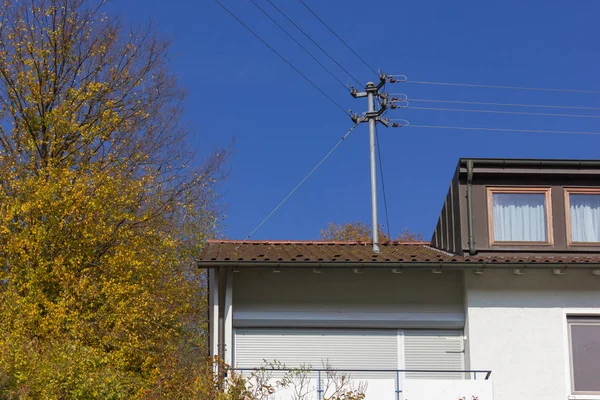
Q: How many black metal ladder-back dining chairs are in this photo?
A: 0